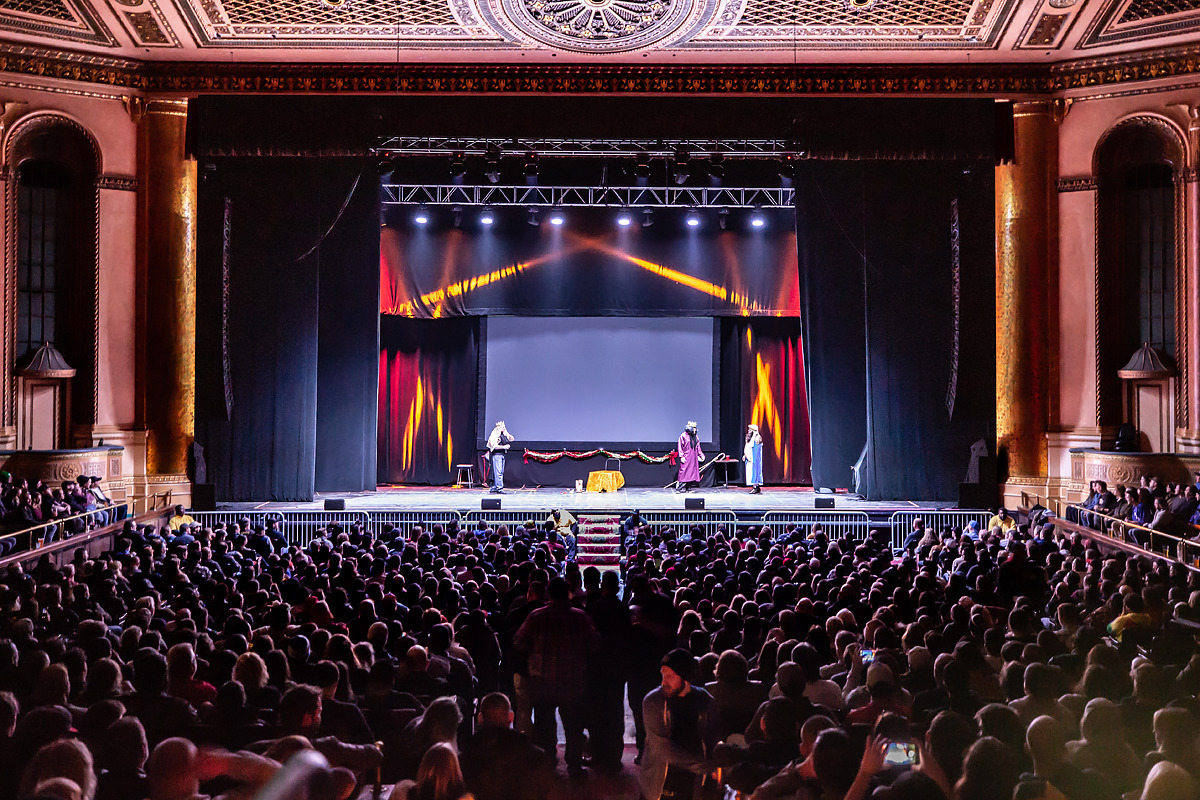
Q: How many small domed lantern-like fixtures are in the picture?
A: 2